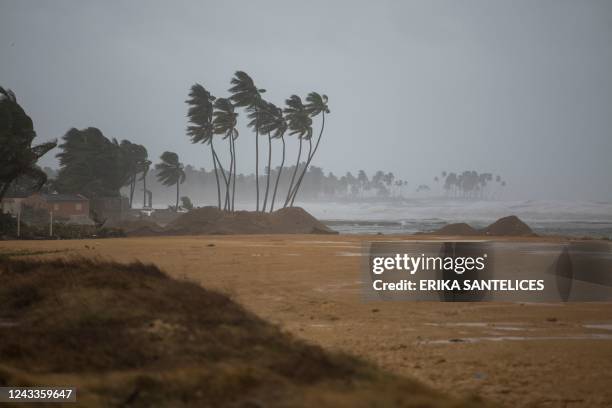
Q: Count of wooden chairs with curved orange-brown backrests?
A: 0